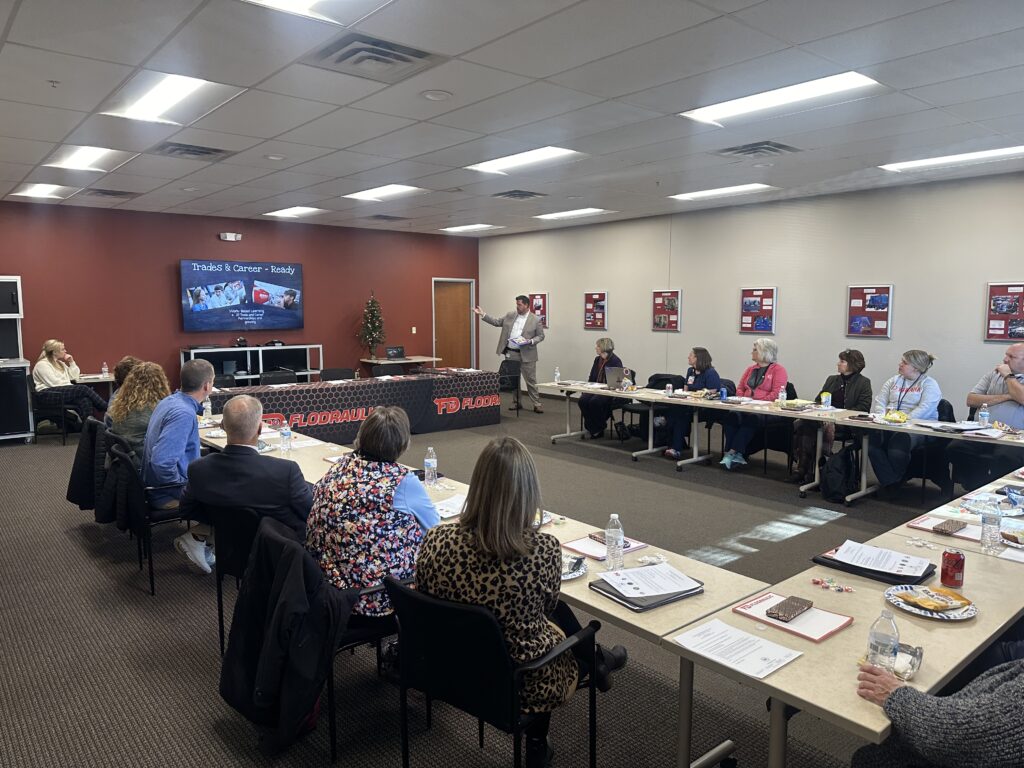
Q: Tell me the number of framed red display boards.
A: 6